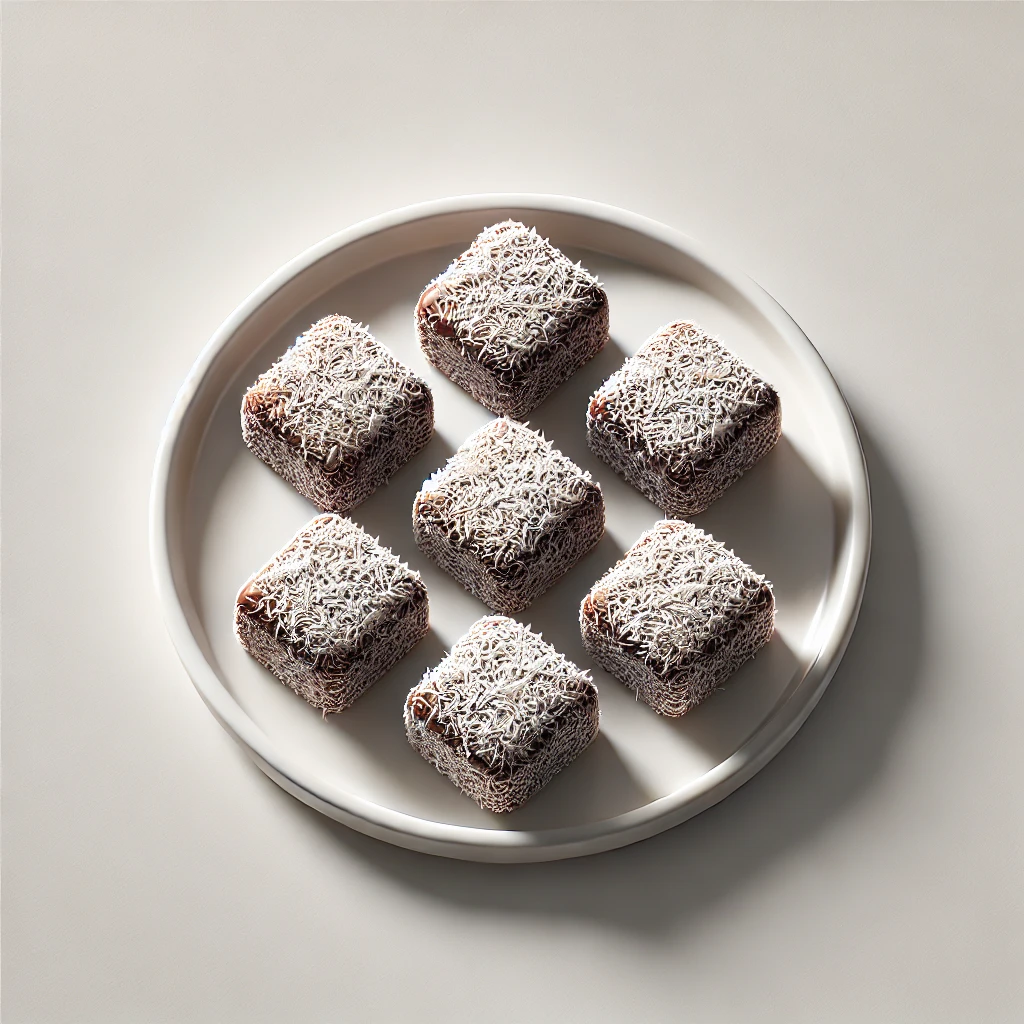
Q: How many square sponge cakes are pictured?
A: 7